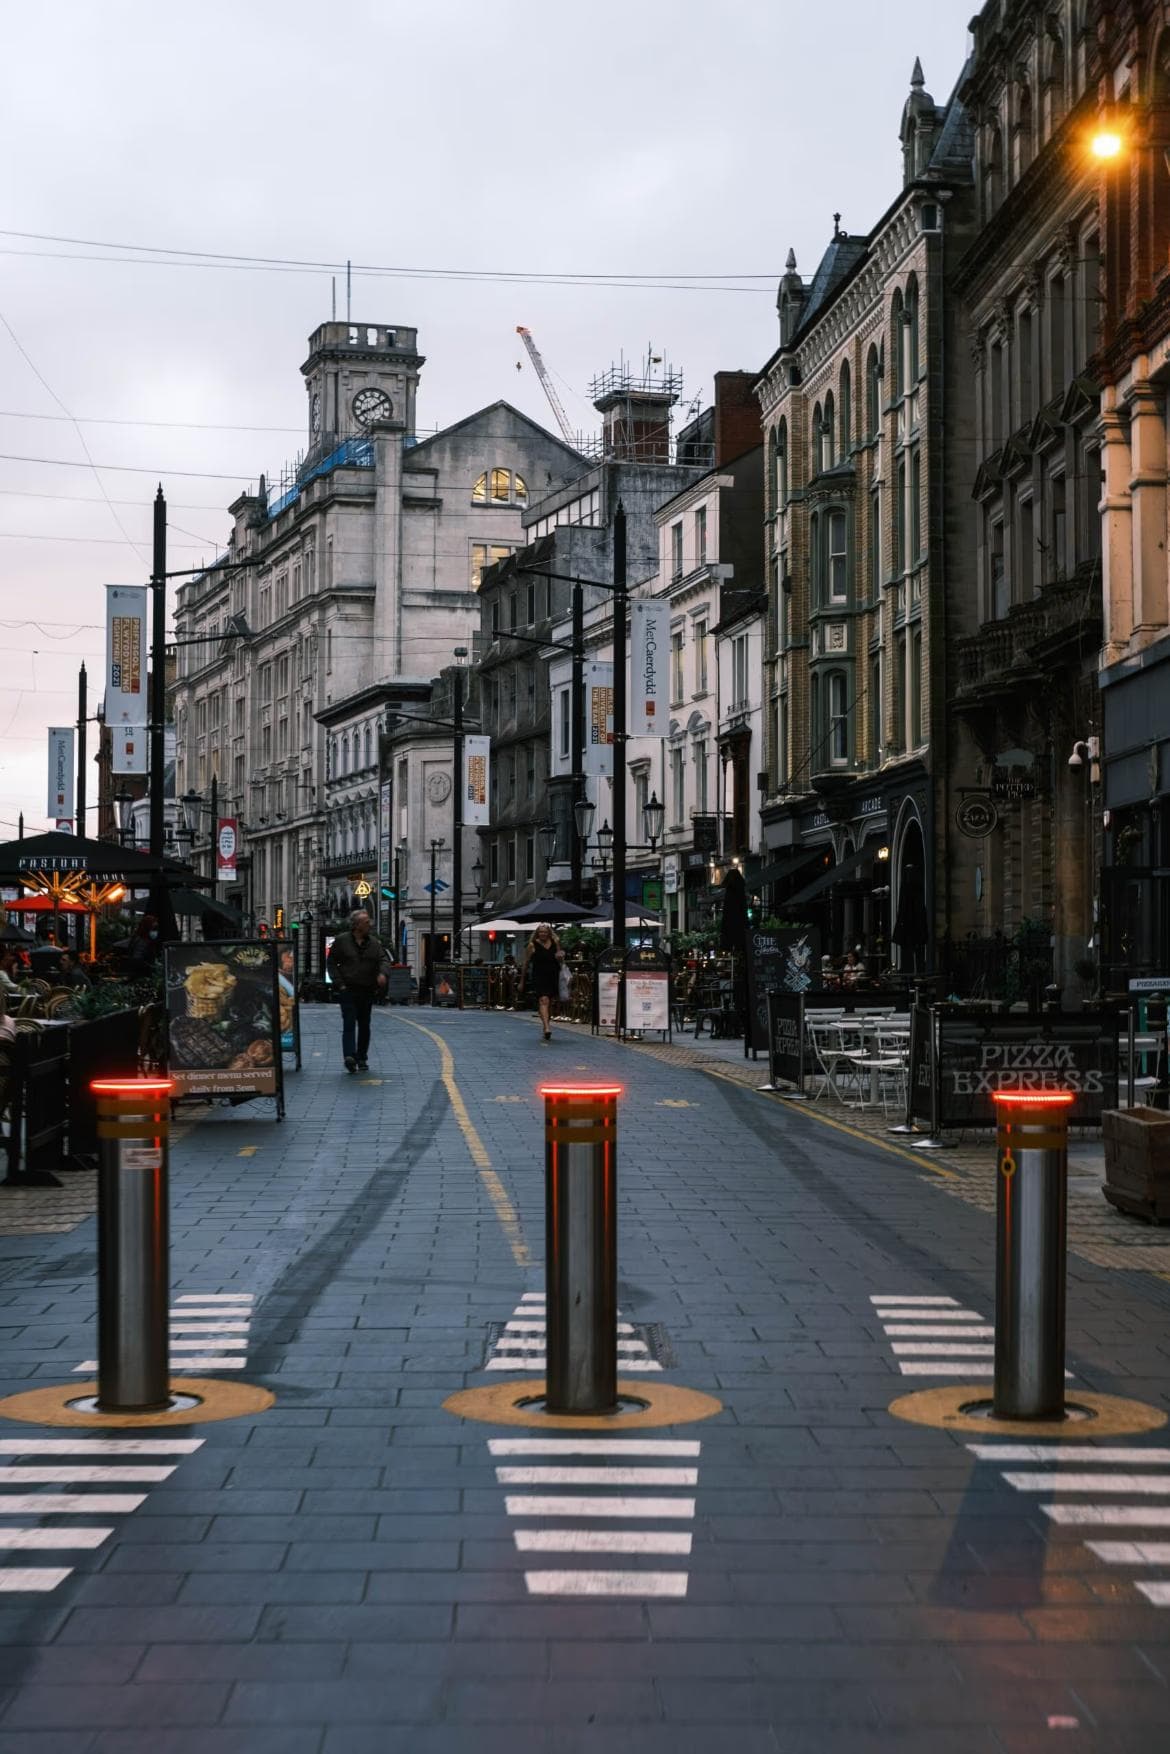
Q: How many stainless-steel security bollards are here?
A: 3